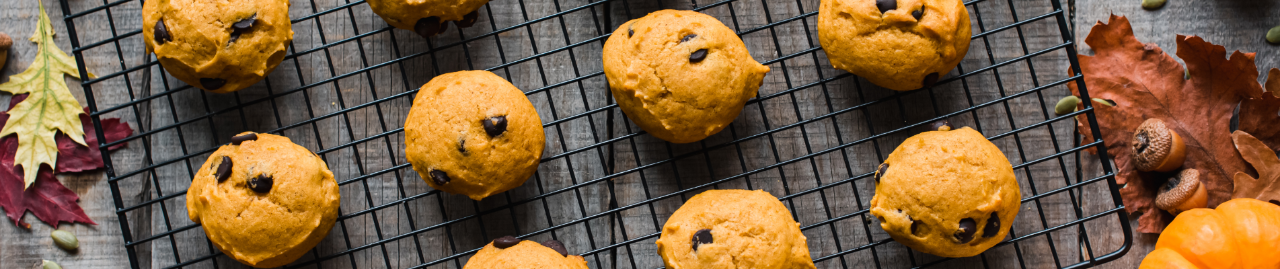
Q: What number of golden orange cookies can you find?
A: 9